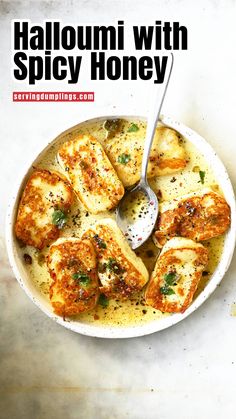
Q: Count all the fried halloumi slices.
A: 7